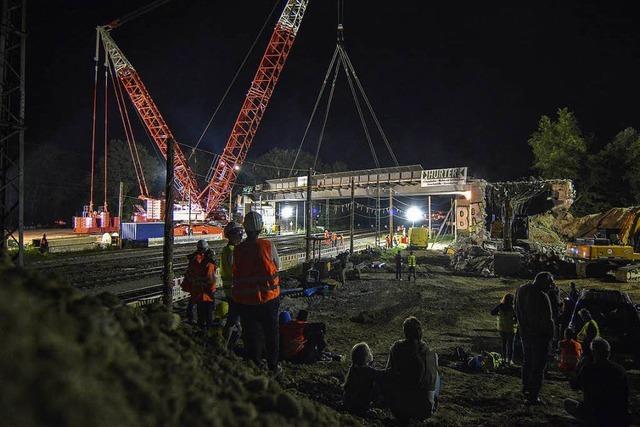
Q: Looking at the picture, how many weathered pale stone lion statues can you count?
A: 0